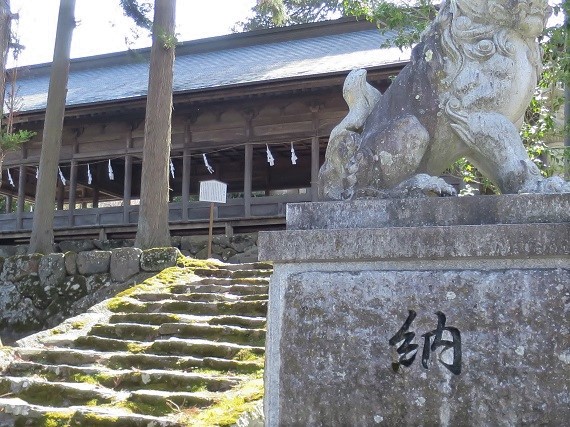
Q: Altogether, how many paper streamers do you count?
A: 9